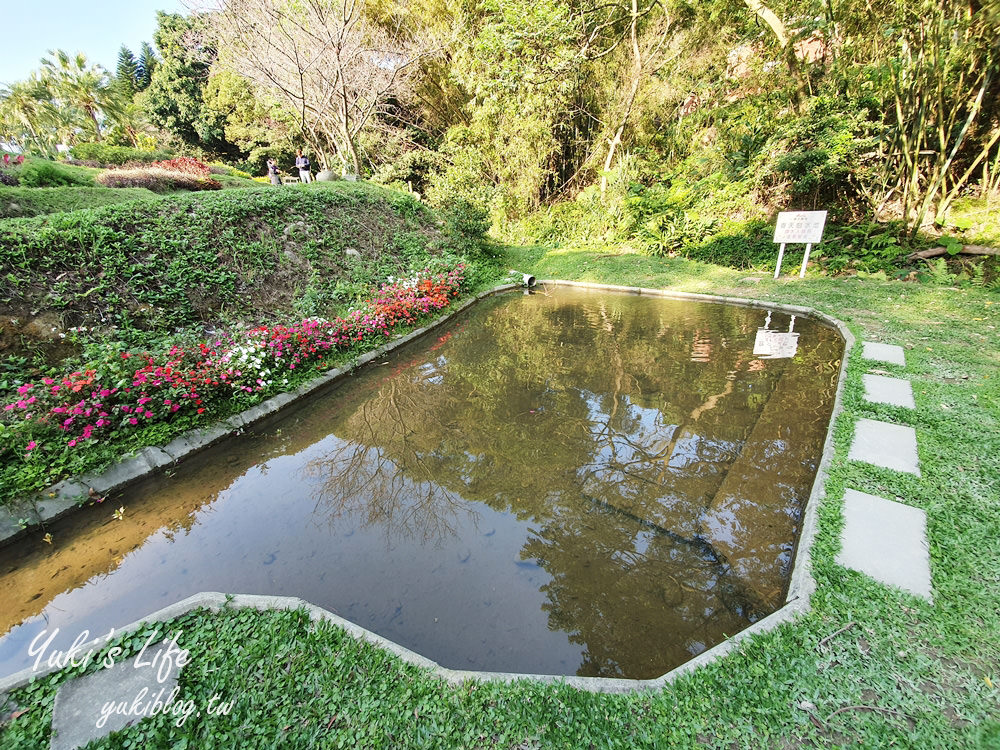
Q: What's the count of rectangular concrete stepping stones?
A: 5